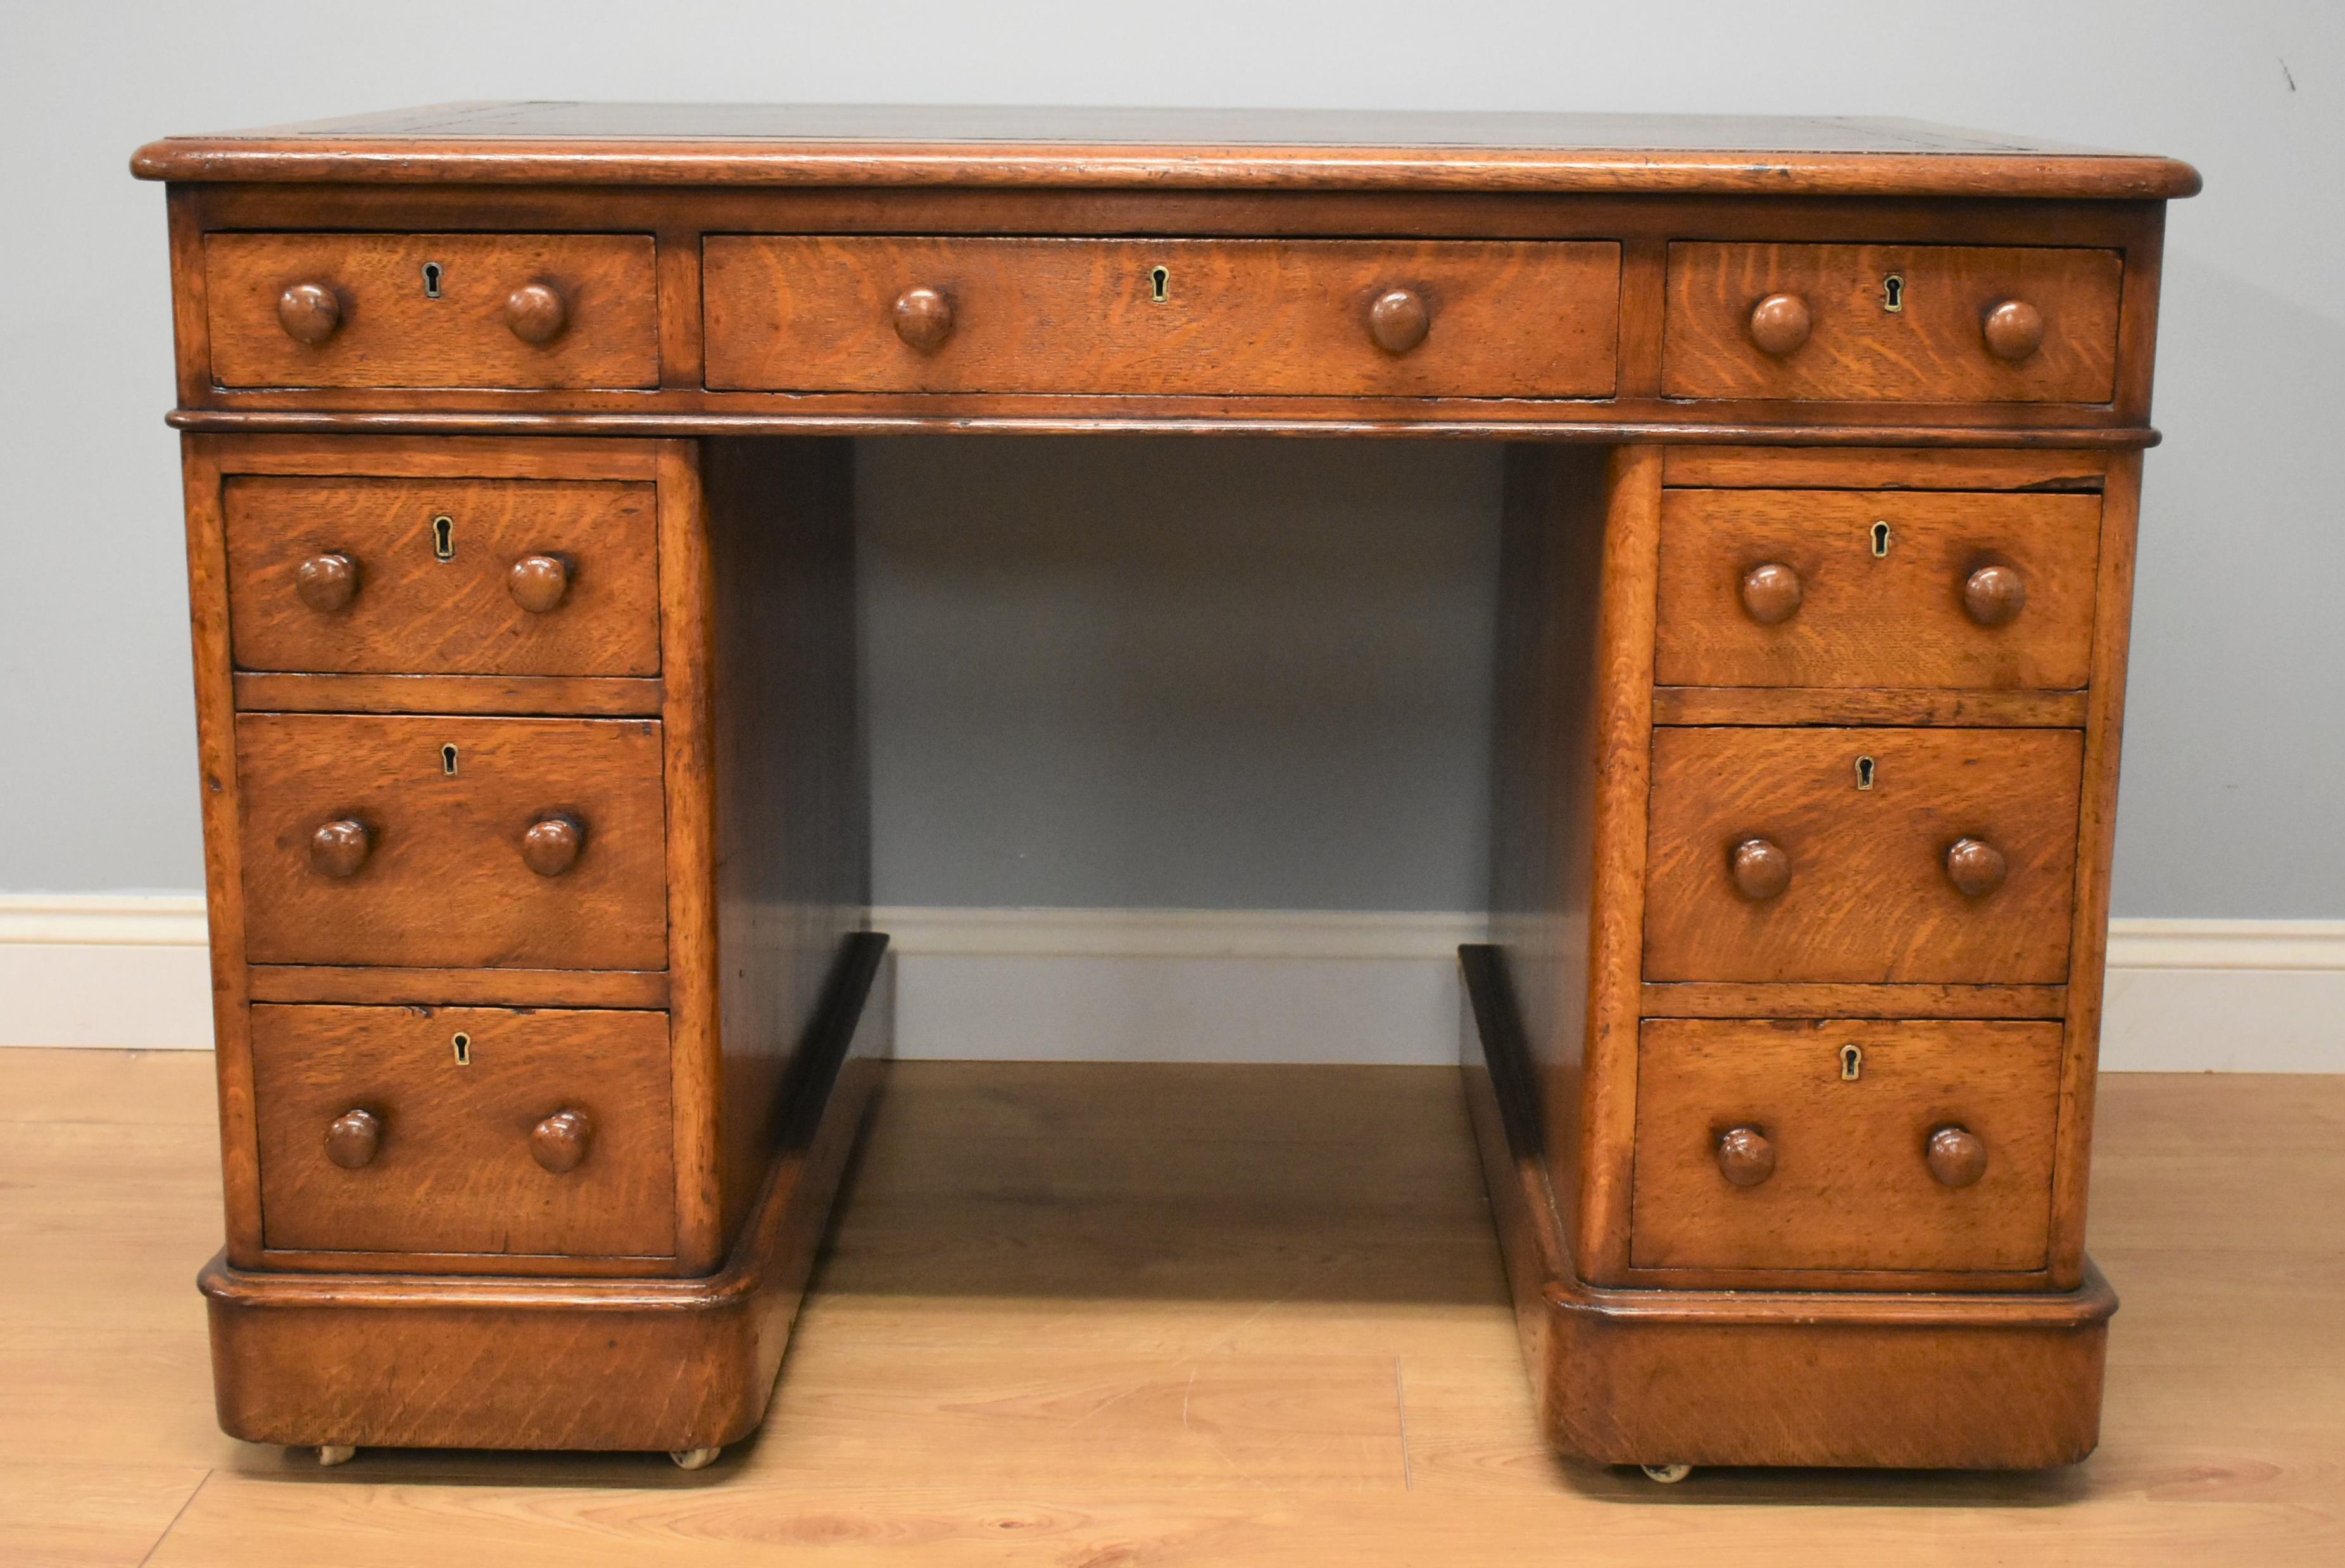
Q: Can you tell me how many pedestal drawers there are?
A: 6